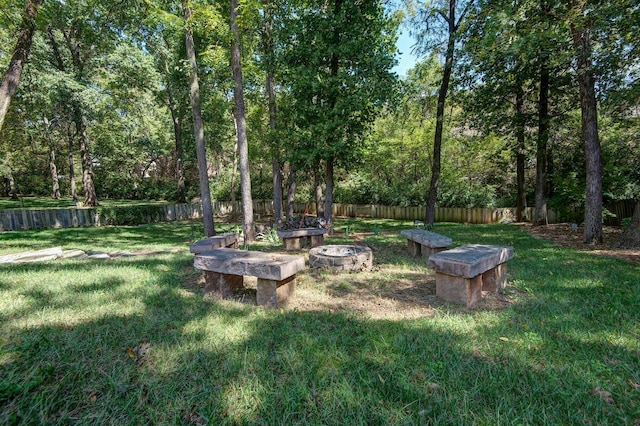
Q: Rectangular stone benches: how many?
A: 5